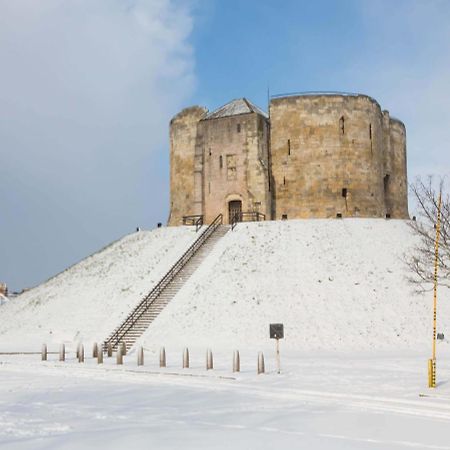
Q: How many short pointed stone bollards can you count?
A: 15